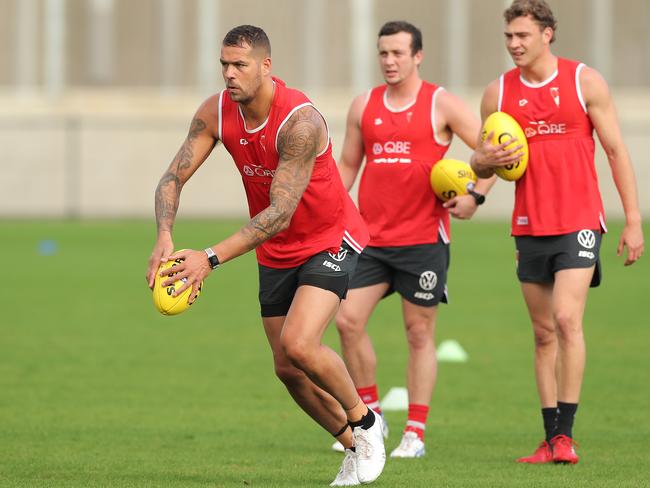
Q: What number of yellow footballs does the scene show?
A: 3